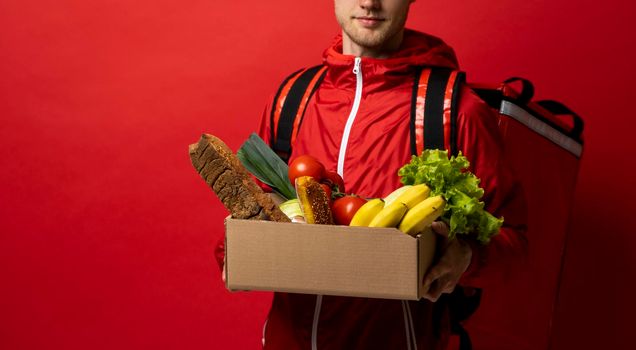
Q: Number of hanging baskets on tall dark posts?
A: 0